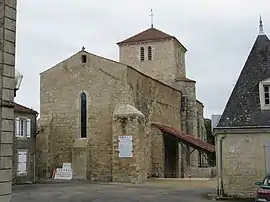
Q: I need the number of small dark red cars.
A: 1